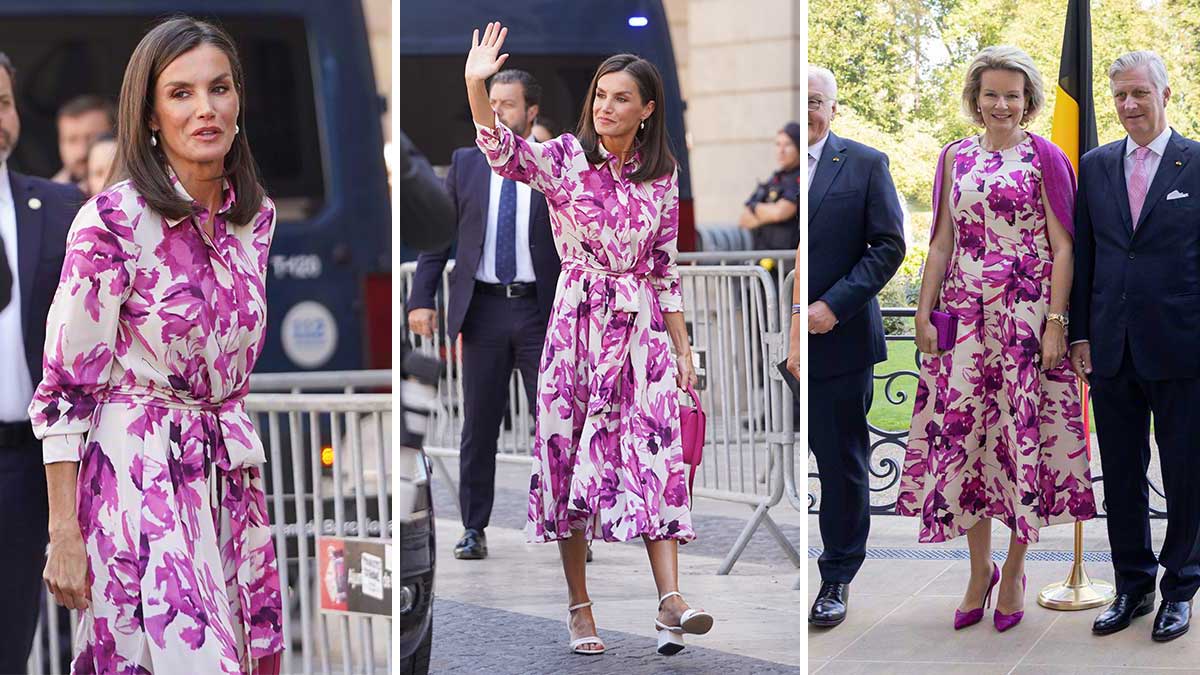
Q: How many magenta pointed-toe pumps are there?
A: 2